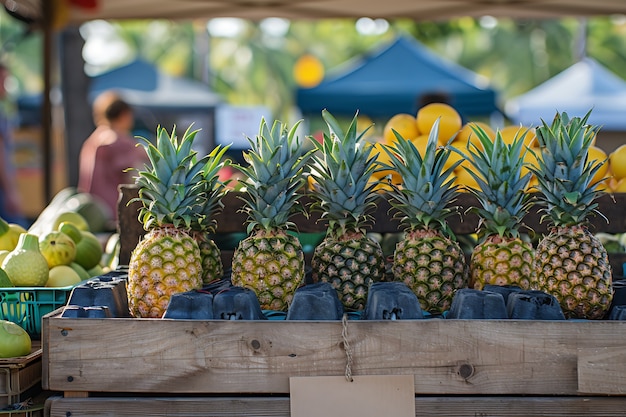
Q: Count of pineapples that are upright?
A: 7